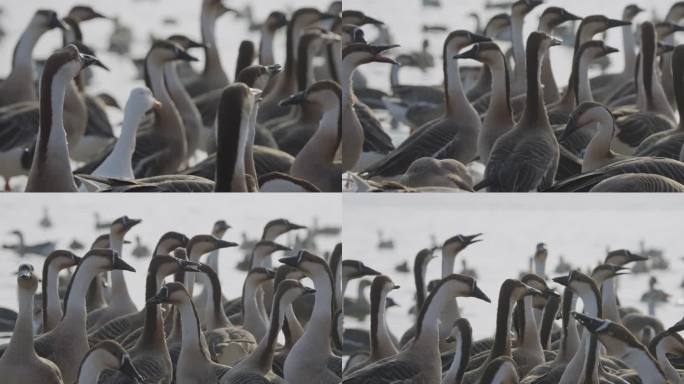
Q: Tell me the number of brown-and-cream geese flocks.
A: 4